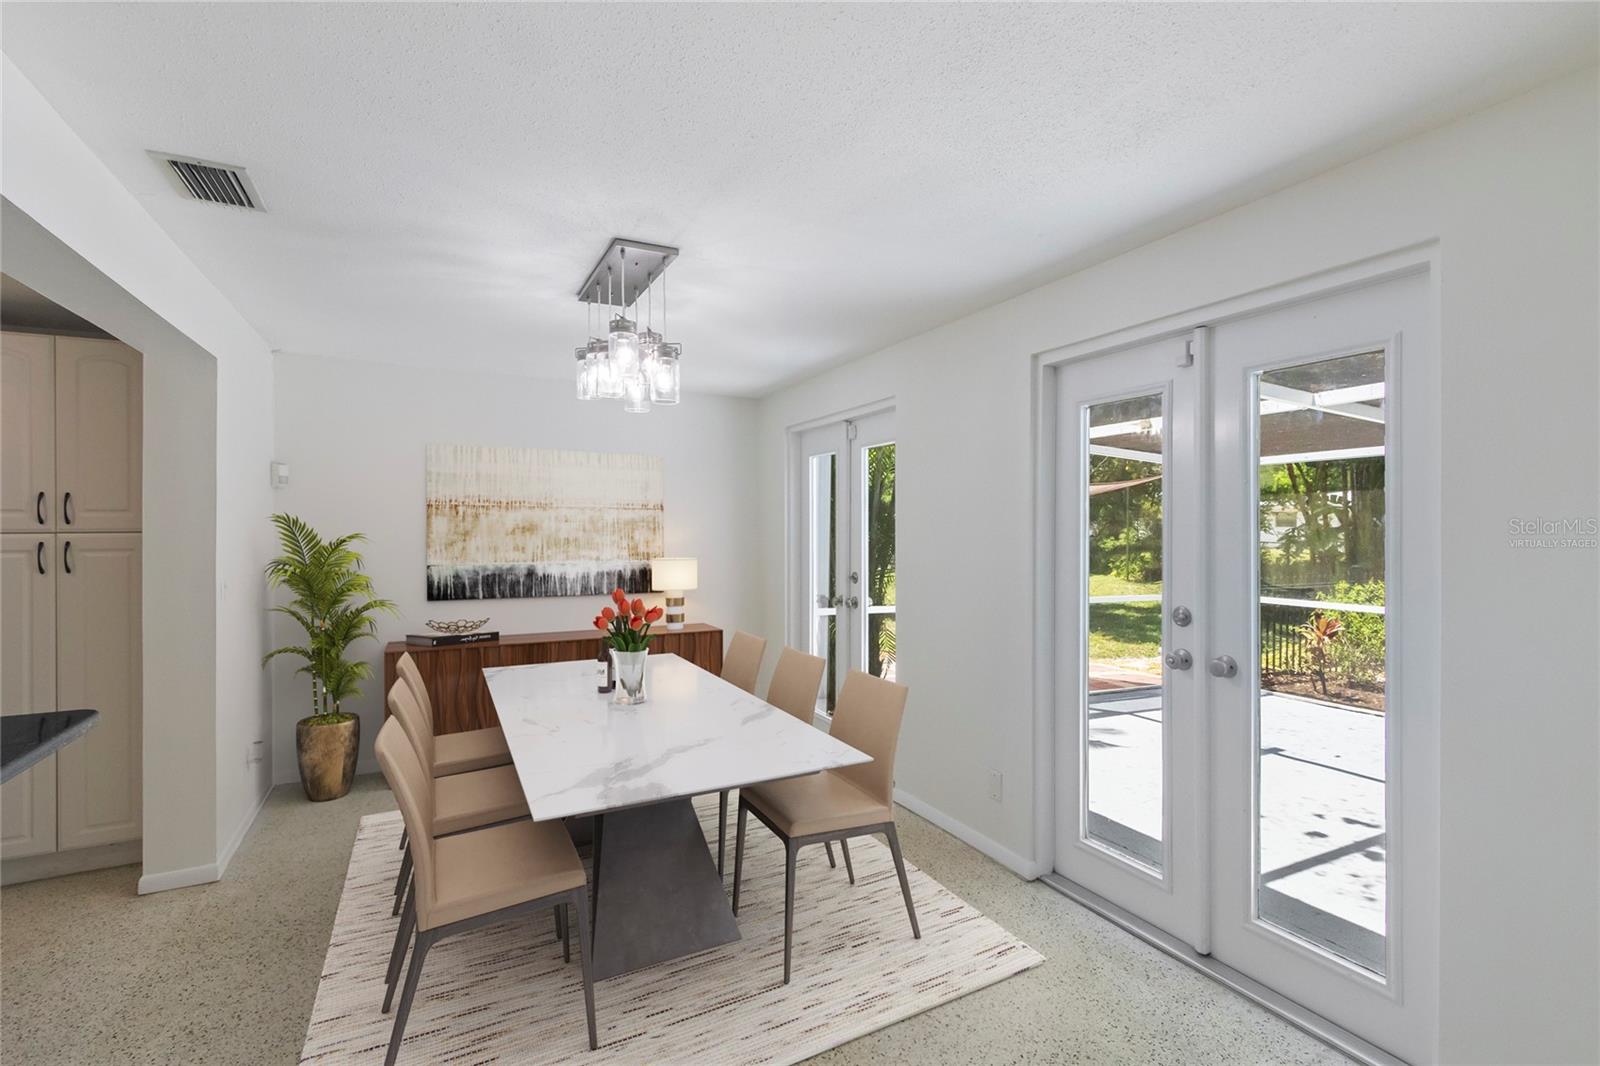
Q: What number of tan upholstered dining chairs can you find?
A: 6